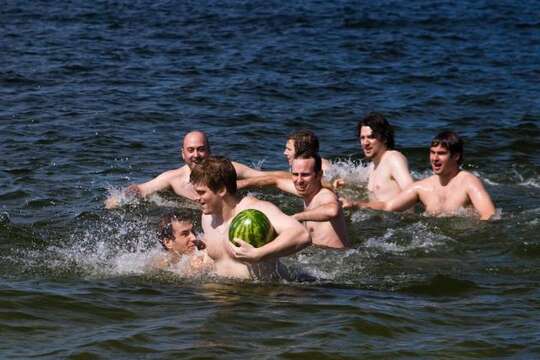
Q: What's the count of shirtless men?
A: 7